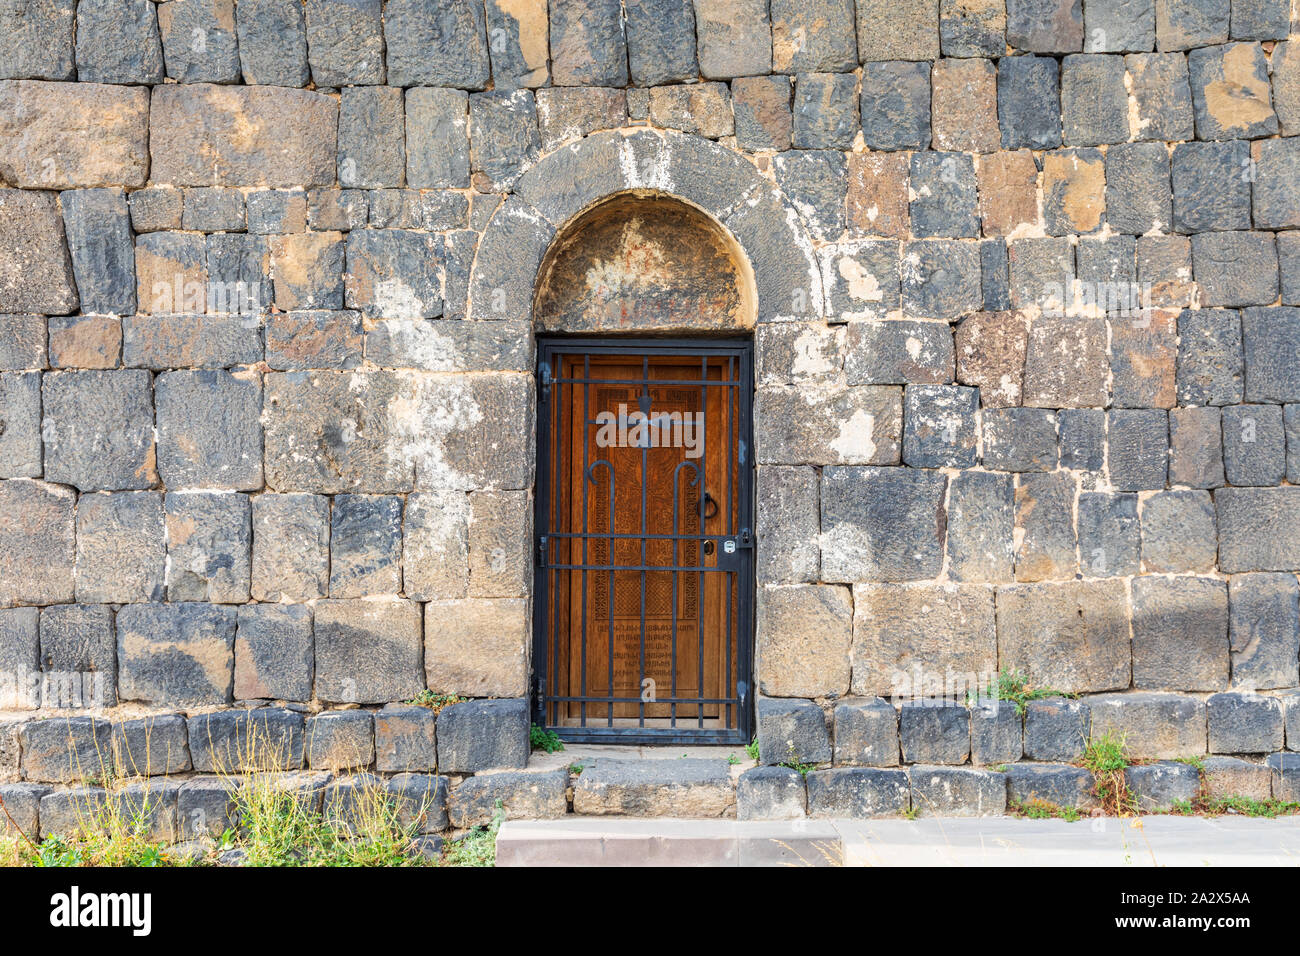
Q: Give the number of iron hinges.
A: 3